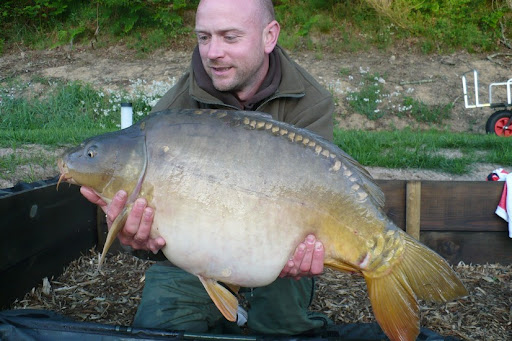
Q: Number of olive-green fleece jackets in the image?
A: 1